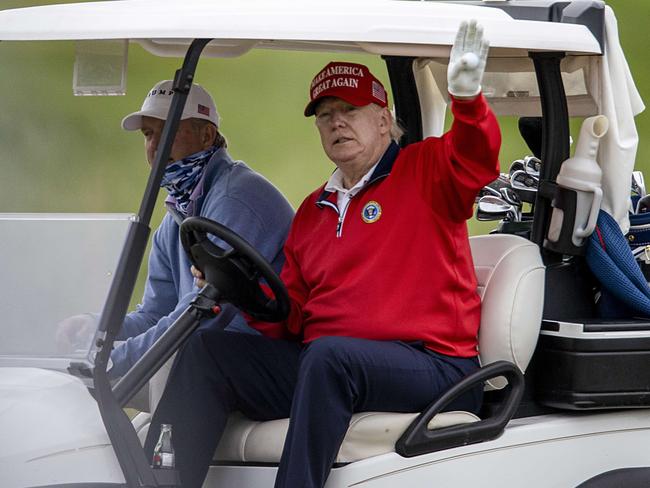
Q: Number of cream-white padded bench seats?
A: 1